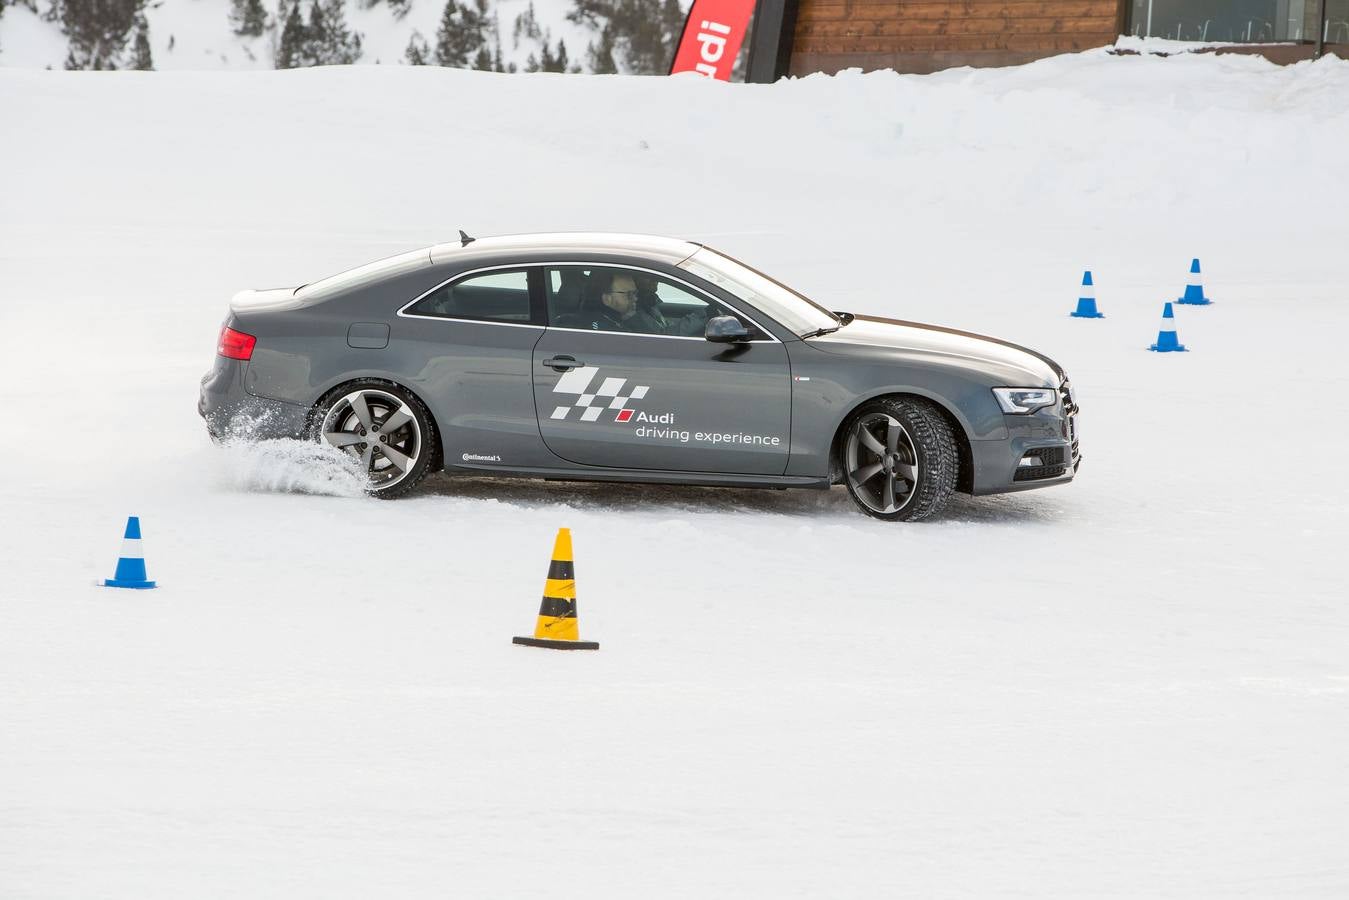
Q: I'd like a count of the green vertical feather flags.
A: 0